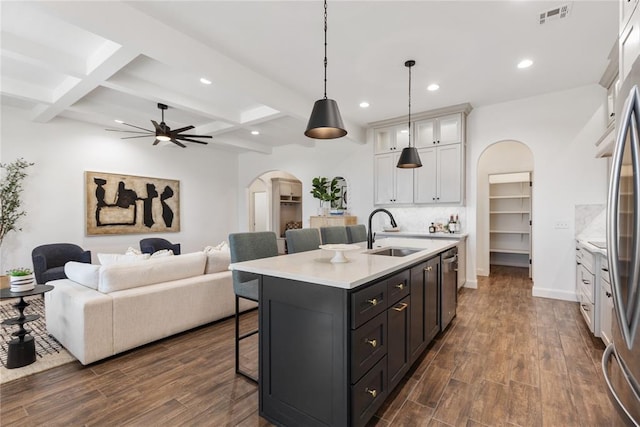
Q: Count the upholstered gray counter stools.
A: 4